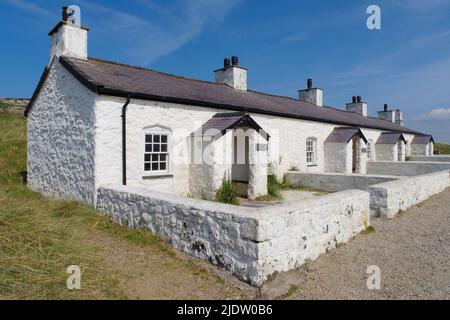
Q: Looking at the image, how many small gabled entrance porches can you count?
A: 4